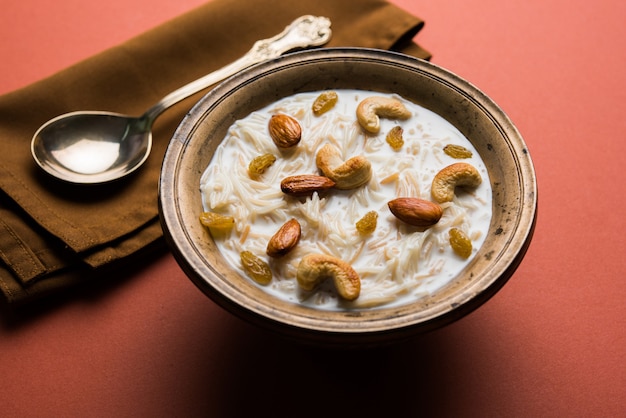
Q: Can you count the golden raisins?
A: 8